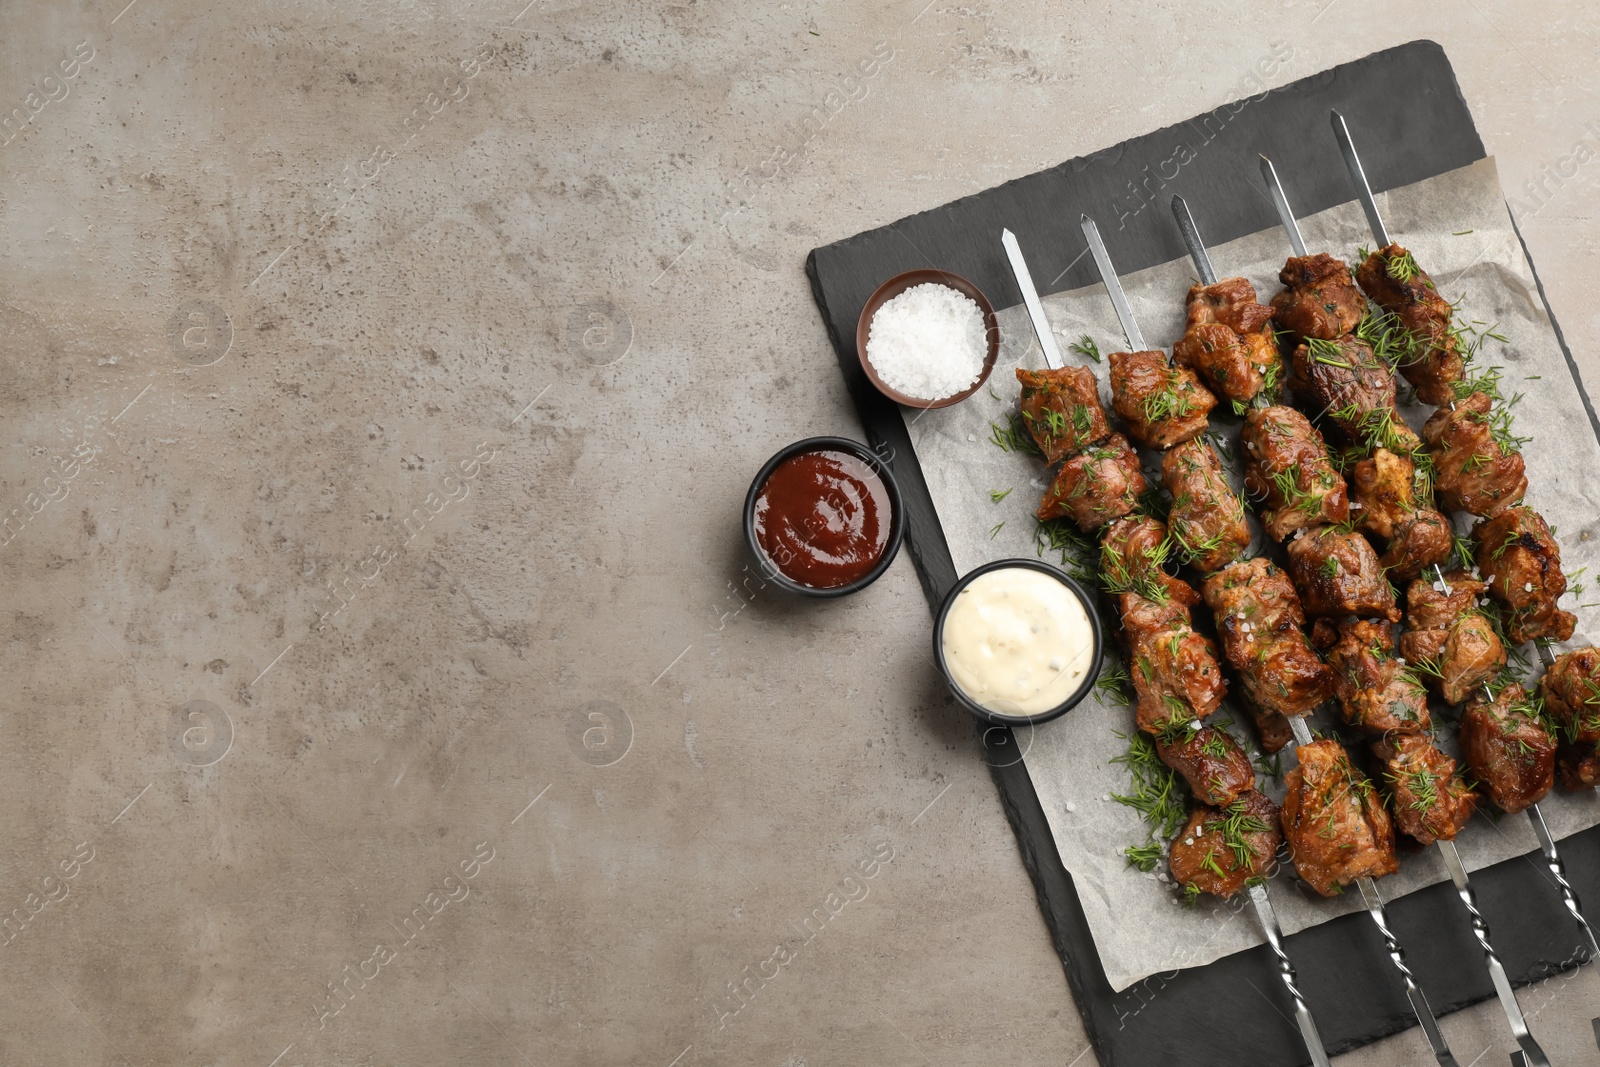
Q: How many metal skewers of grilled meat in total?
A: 5